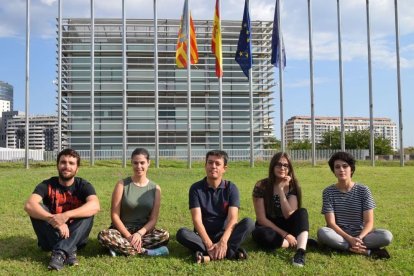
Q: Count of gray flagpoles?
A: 13